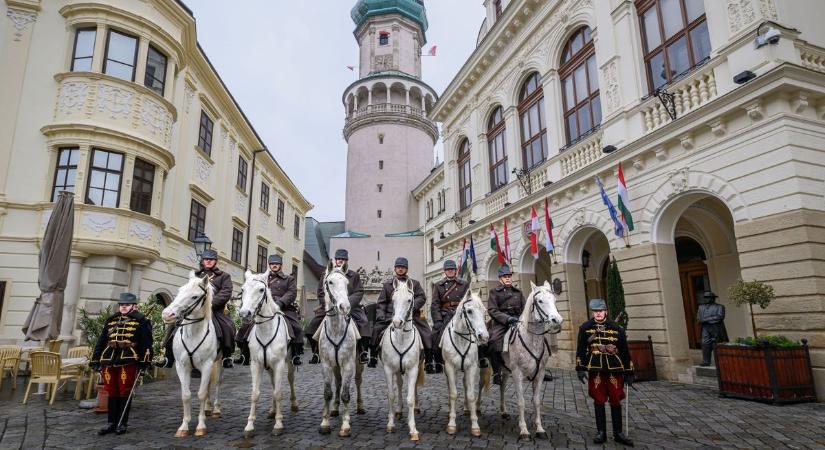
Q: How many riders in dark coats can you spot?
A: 6